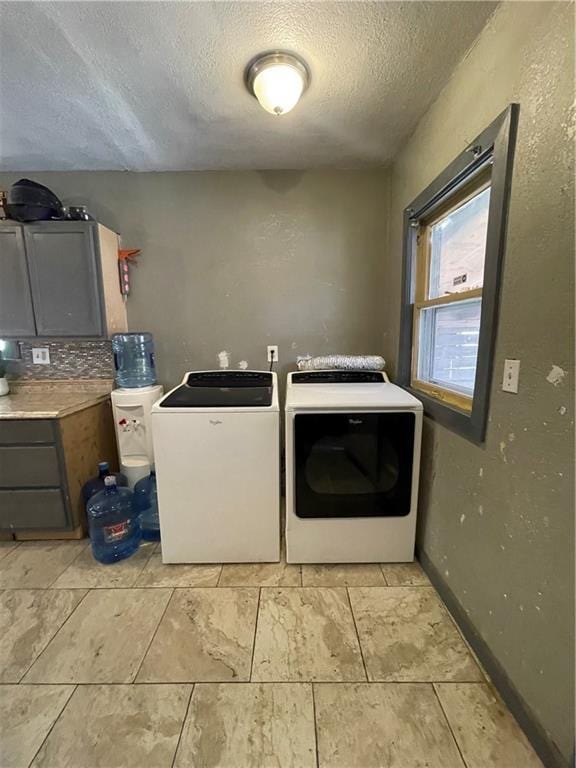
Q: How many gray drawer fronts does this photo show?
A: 3